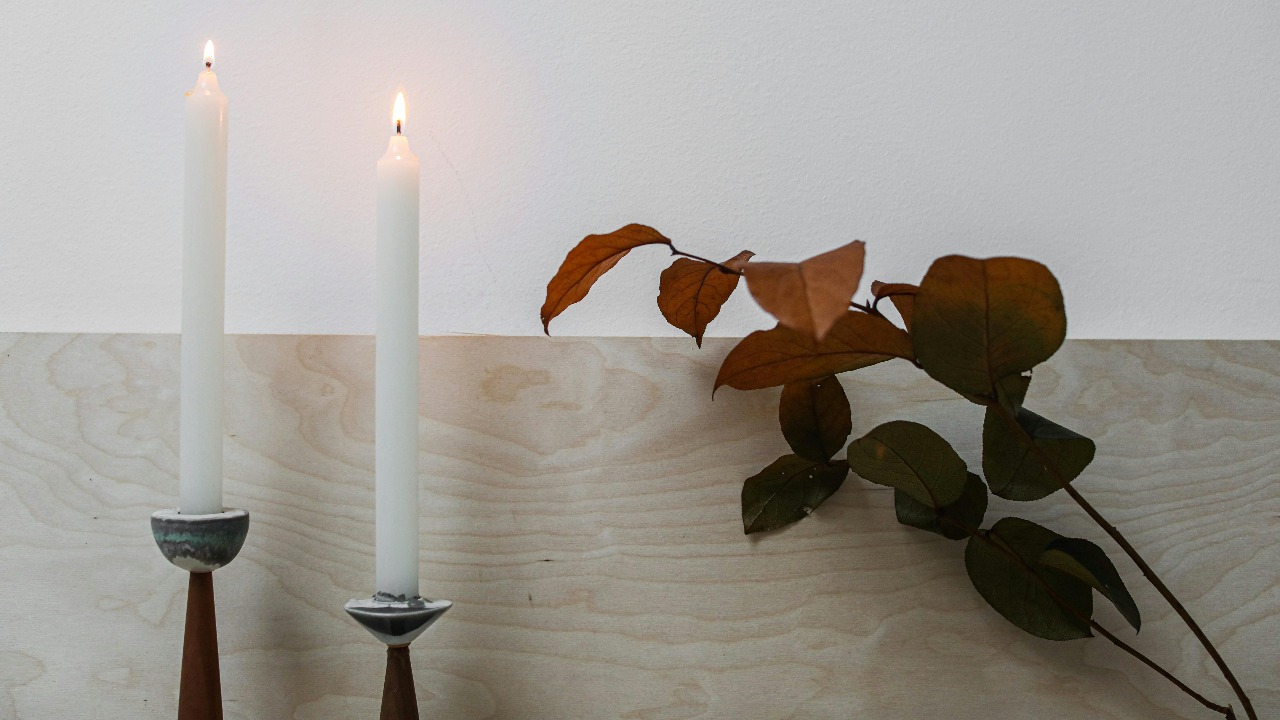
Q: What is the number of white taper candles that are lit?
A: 2